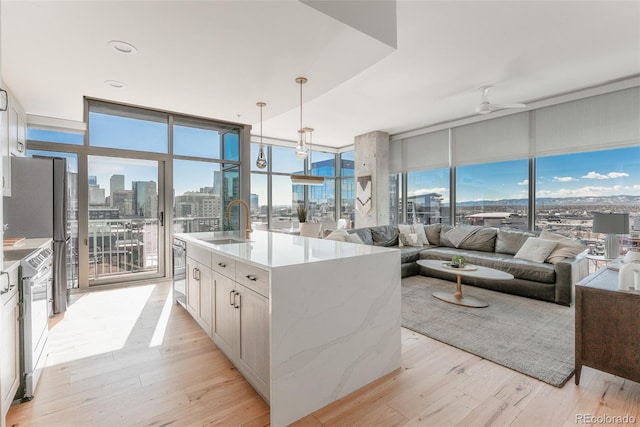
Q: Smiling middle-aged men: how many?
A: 0